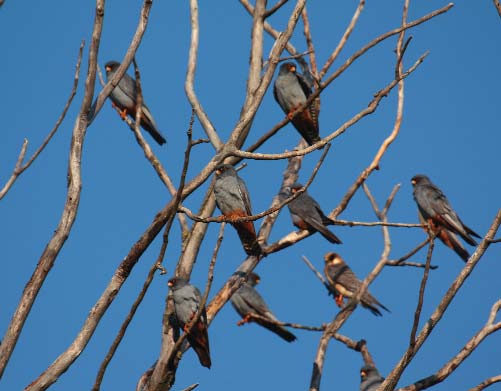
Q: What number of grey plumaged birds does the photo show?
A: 8